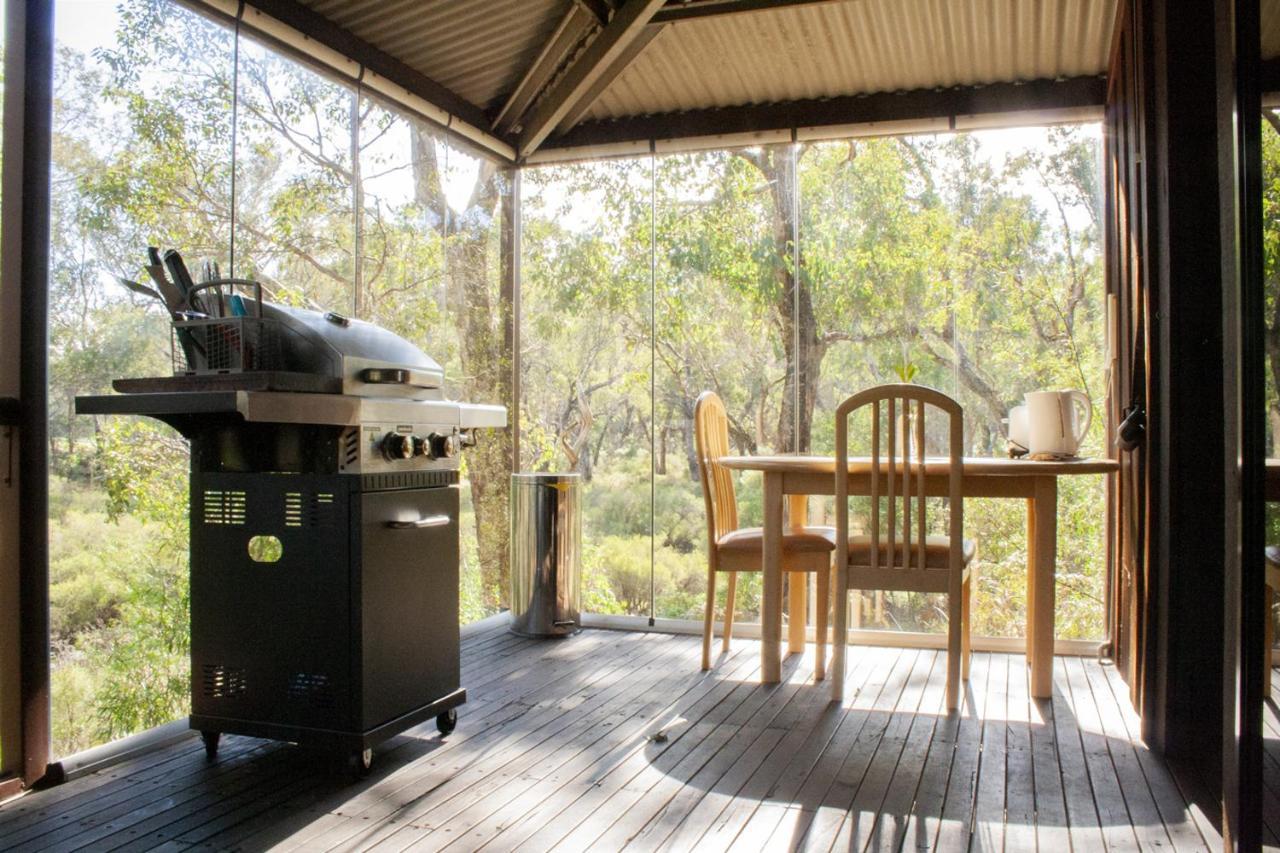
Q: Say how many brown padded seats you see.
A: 2